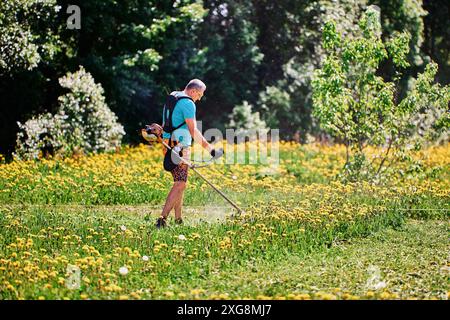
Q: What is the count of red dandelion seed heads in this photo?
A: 0